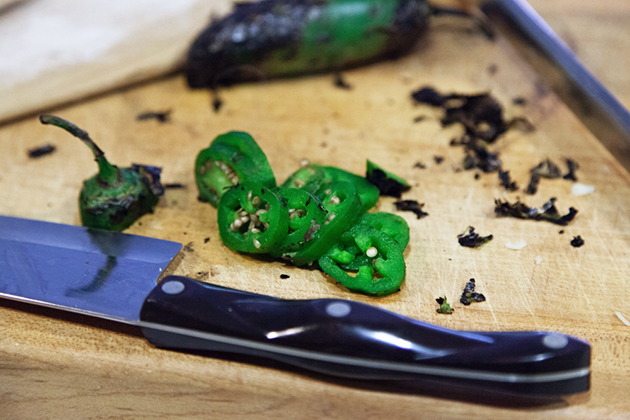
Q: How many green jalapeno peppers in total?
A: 2